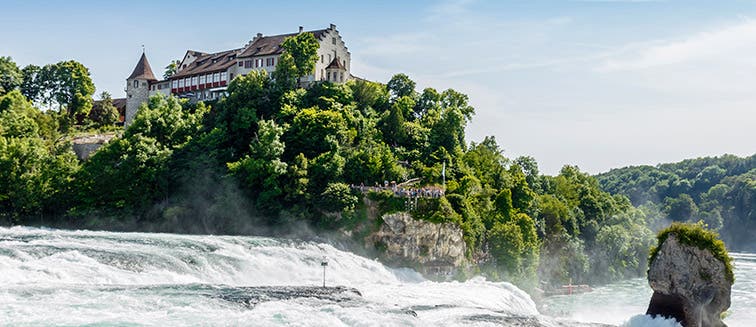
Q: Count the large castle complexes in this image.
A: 1